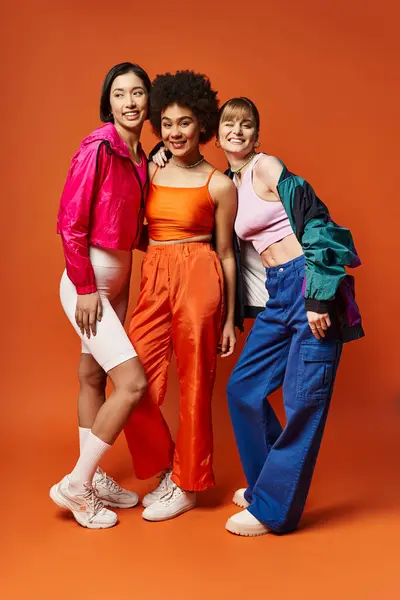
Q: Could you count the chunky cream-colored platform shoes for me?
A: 2